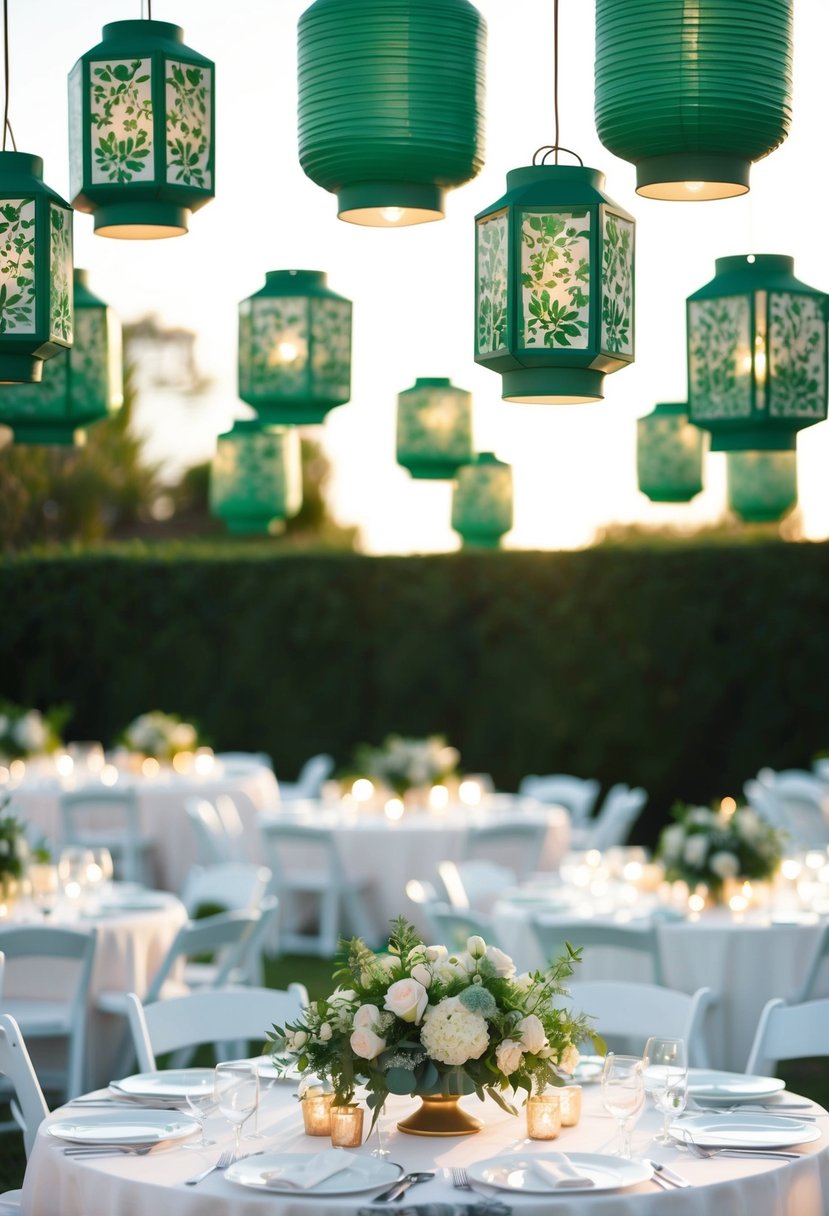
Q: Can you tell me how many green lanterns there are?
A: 13